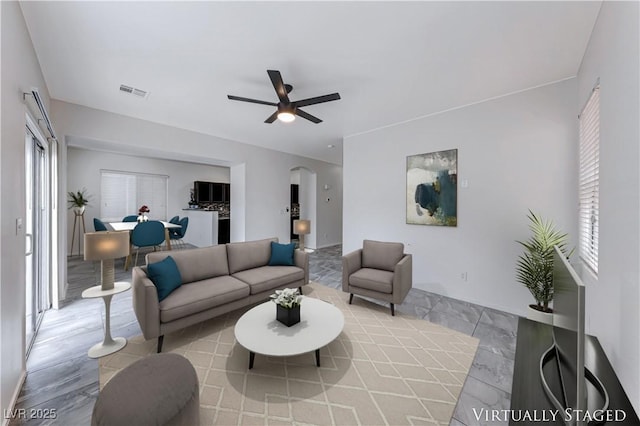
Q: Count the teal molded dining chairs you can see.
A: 5